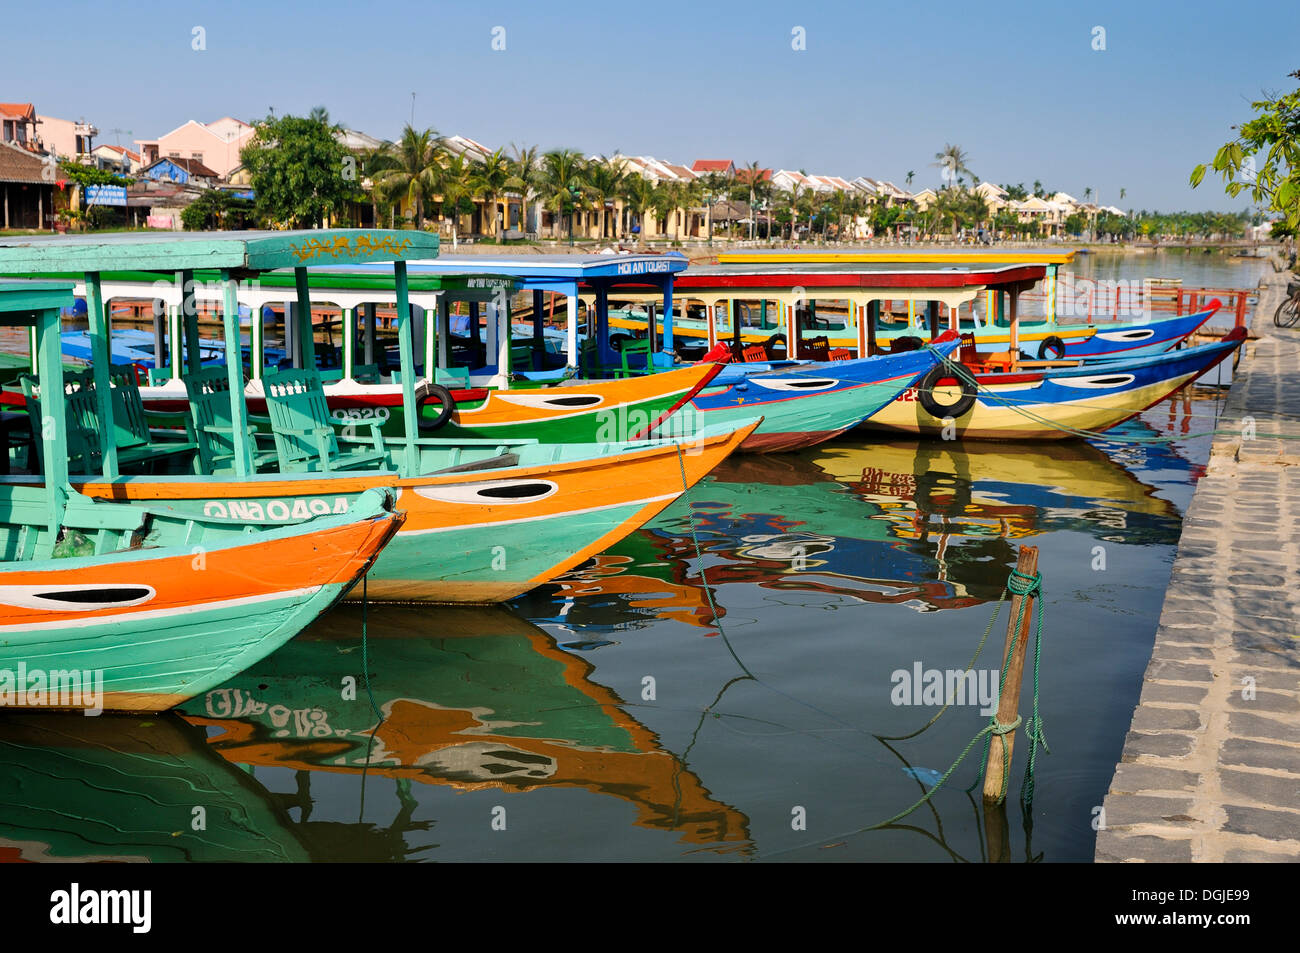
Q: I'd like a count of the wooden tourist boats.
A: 6